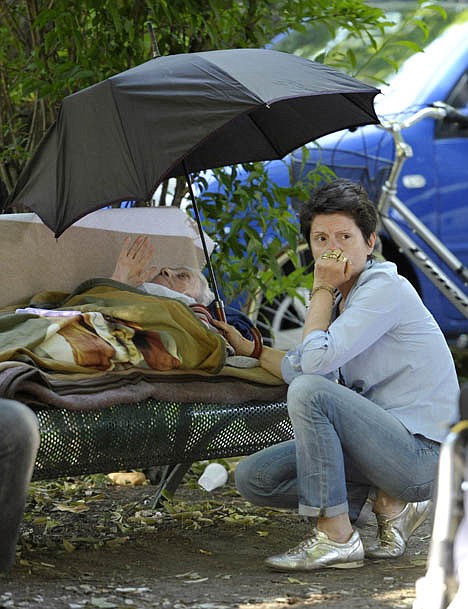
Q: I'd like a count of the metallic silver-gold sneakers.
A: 2